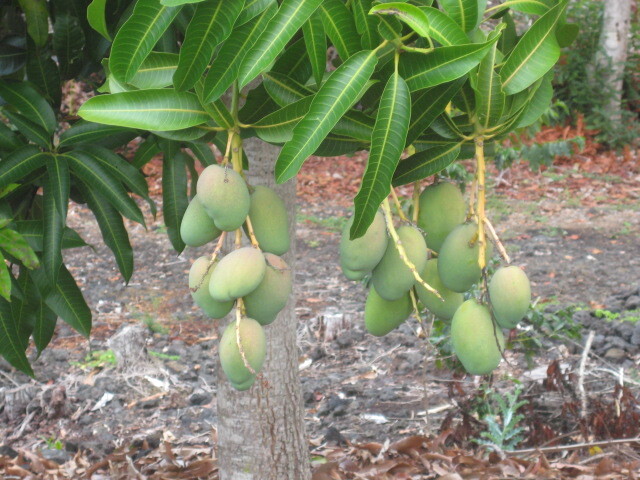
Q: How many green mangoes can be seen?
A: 15